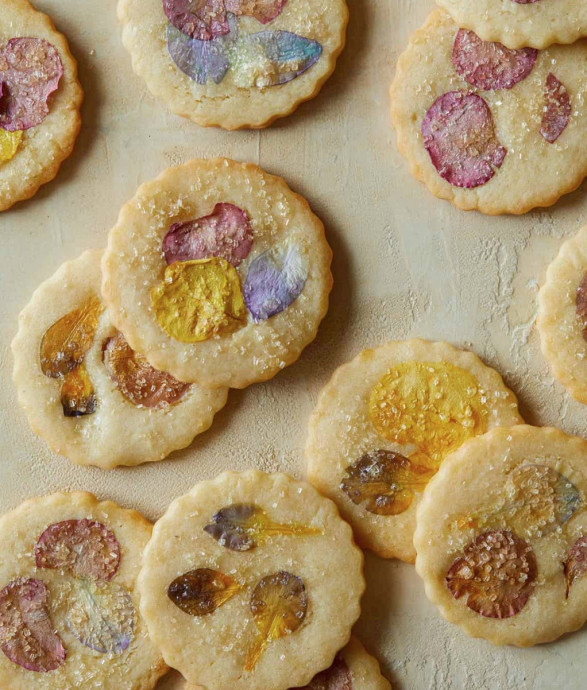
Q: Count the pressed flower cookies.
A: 12